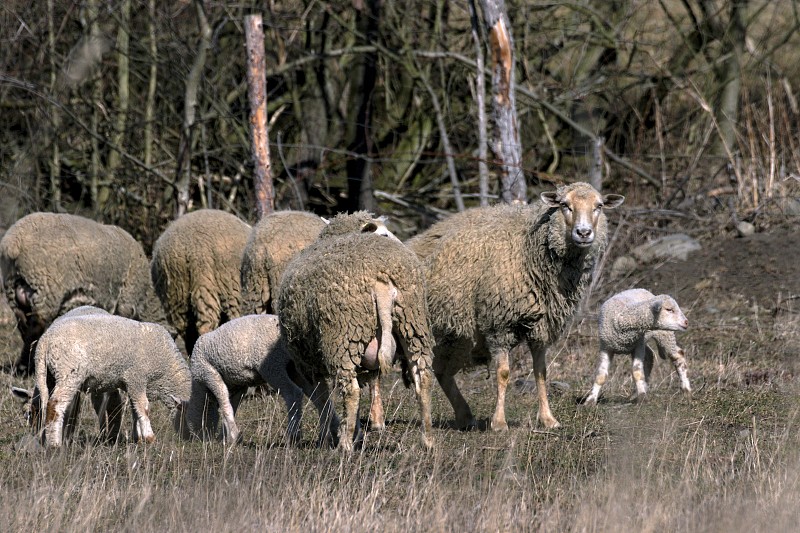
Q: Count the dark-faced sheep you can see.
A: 0